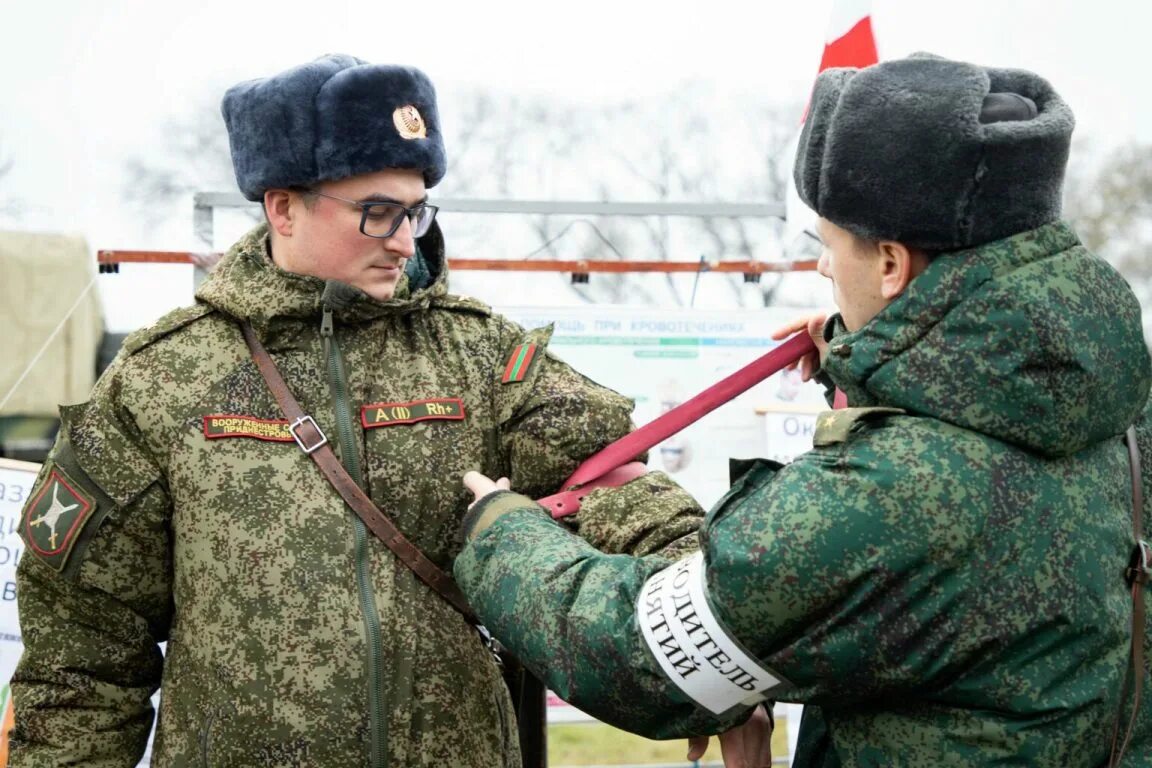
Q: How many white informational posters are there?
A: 3